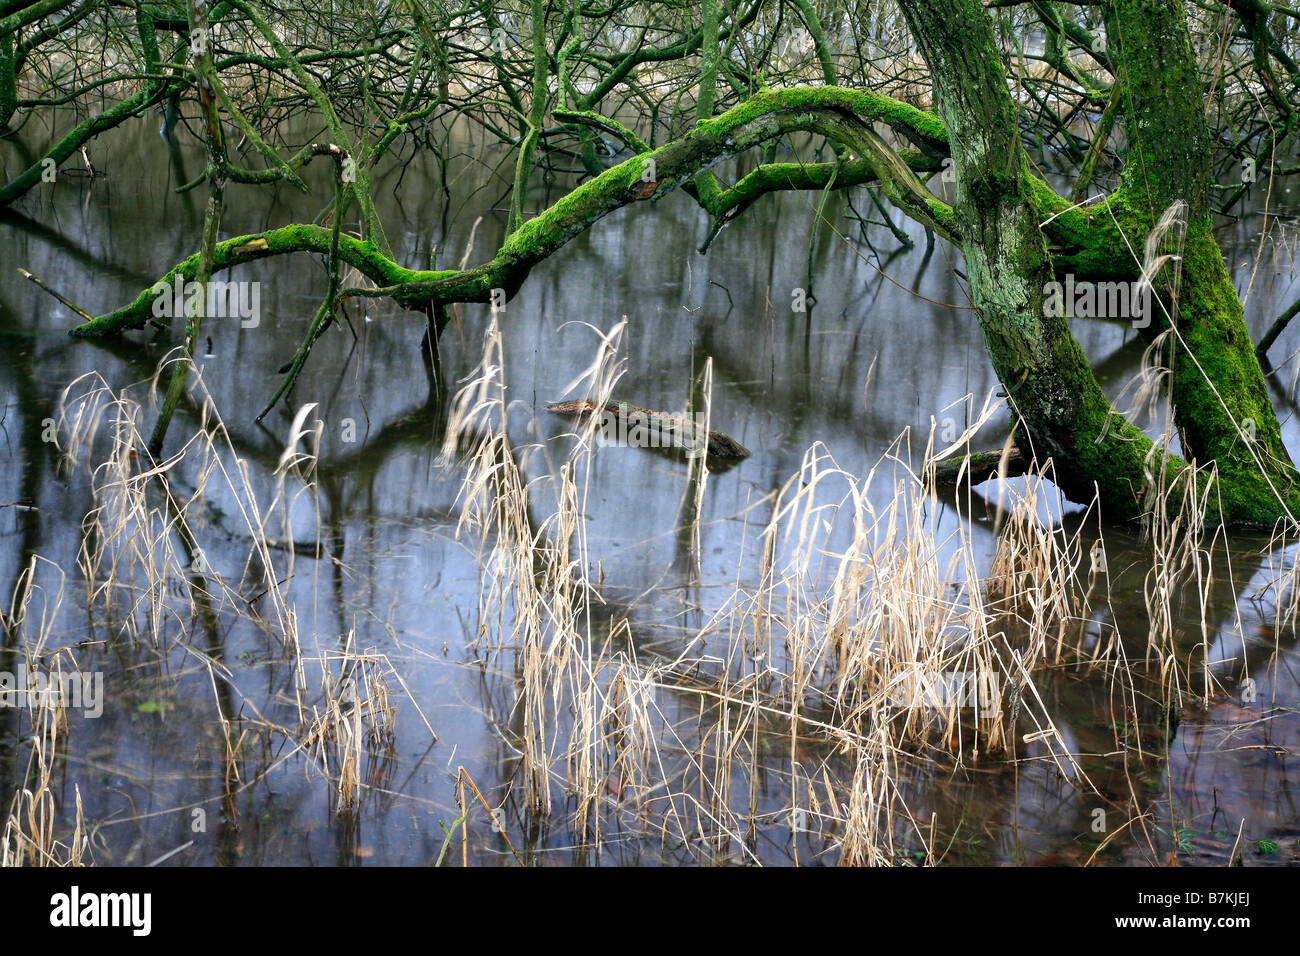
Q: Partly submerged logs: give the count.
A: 1